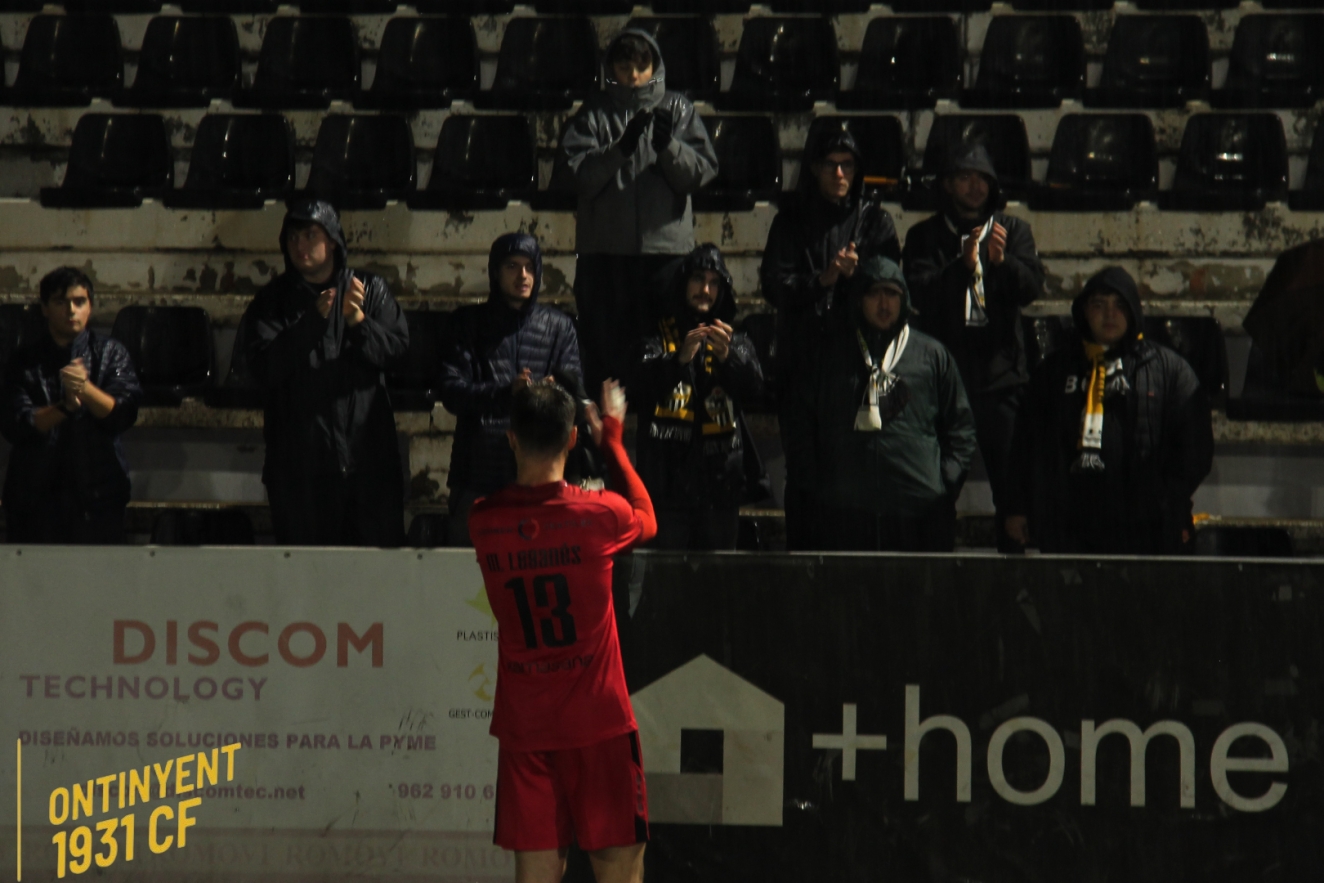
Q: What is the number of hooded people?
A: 8